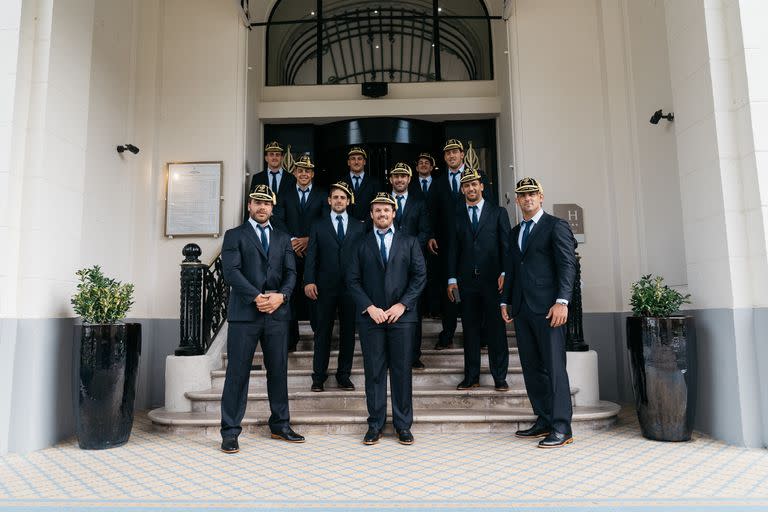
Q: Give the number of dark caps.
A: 11